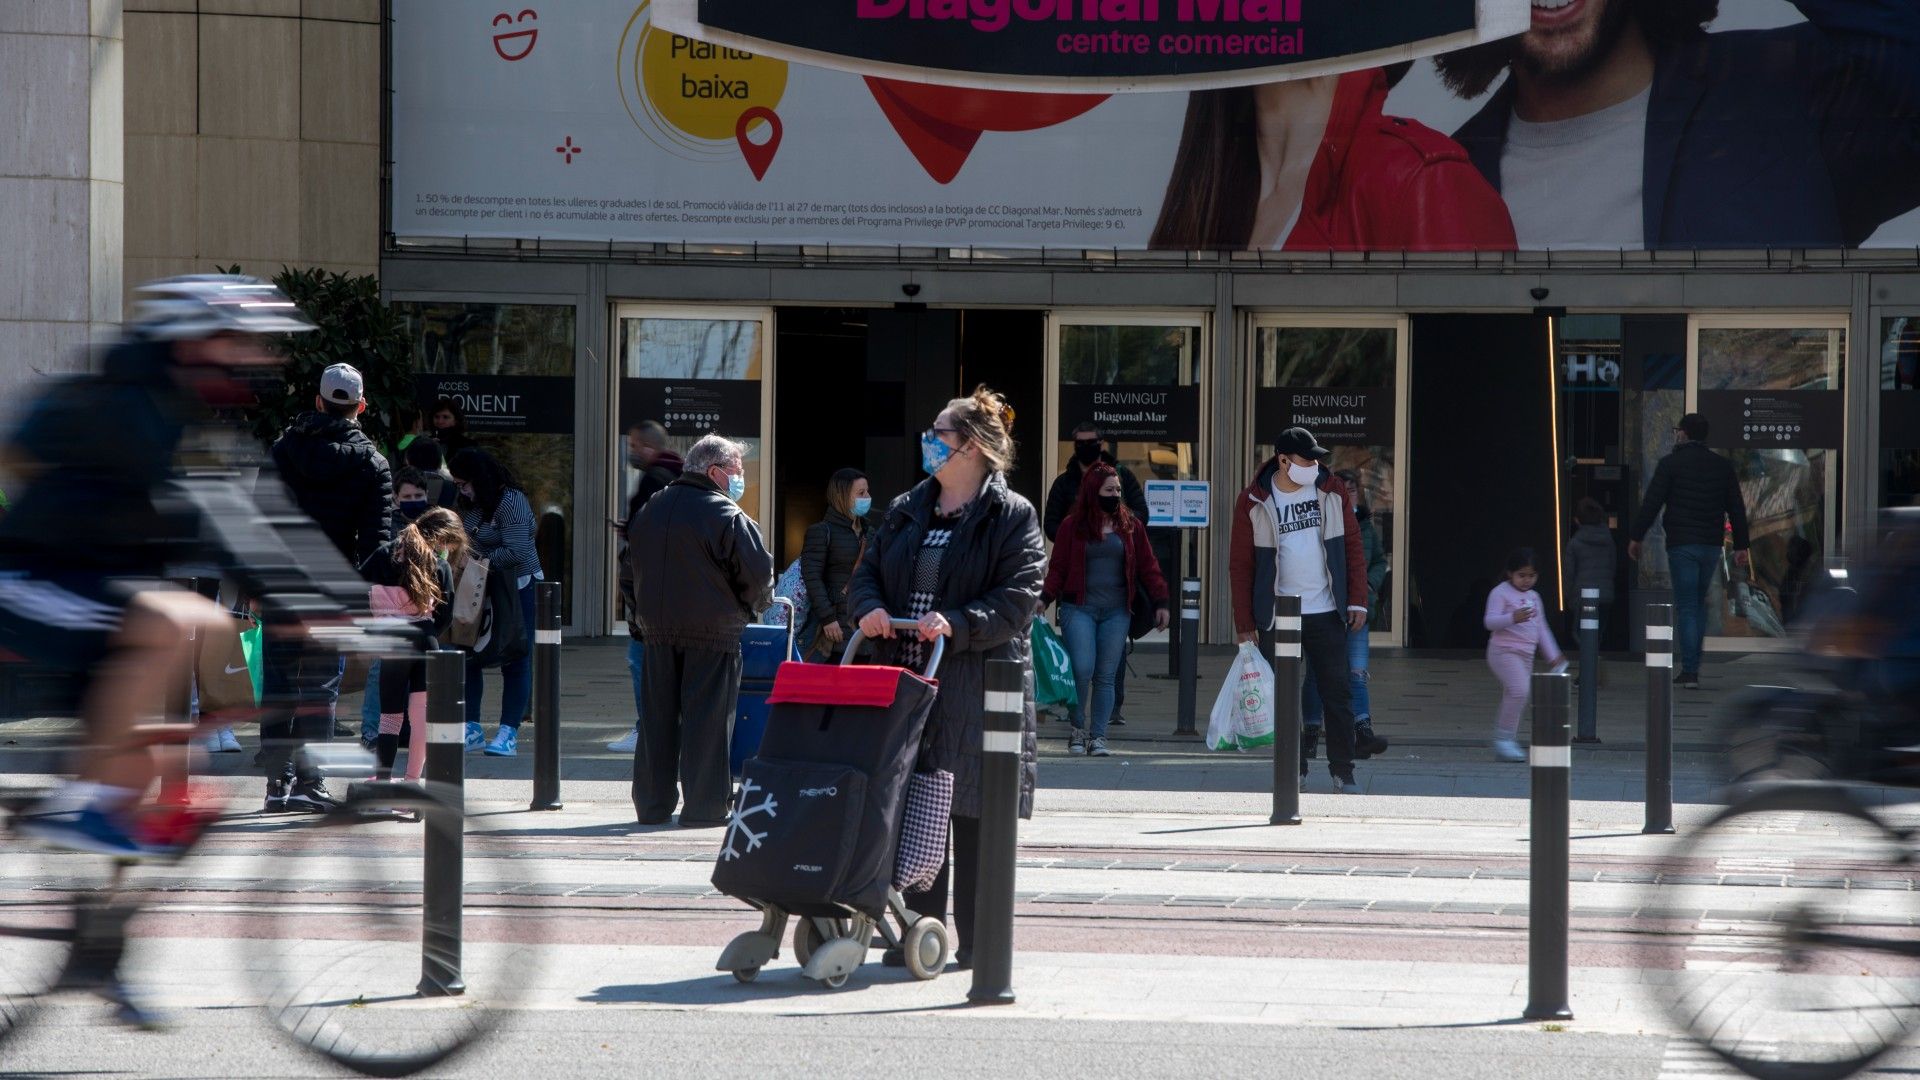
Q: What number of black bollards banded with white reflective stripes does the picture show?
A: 8